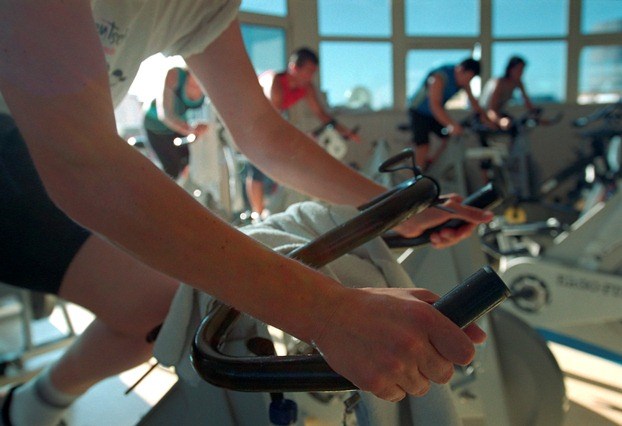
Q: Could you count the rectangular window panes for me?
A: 10